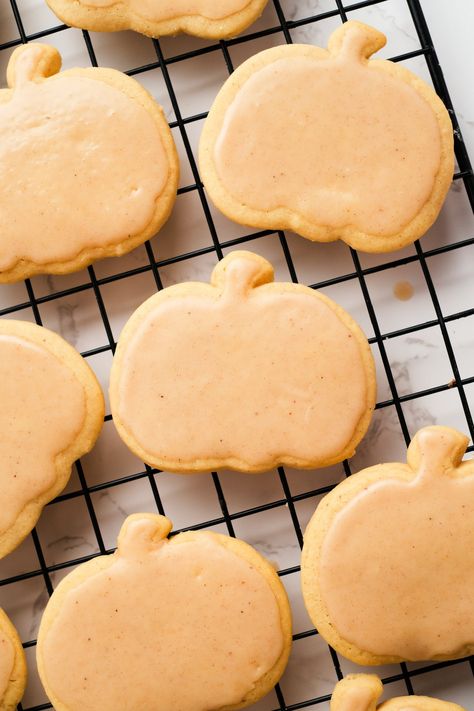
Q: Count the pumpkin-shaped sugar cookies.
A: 9